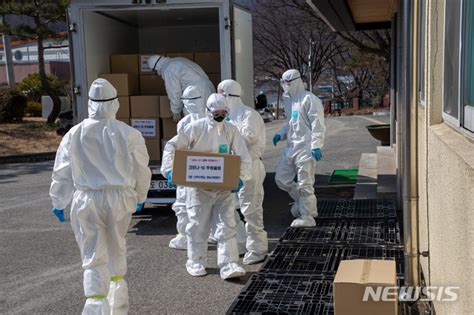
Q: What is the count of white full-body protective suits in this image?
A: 6